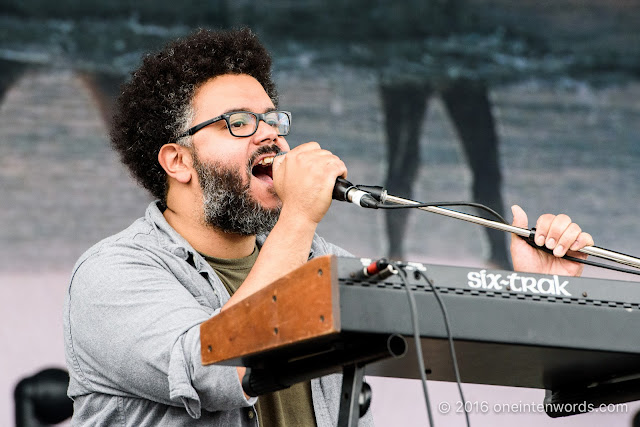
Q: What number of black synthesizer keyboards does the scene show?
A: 1